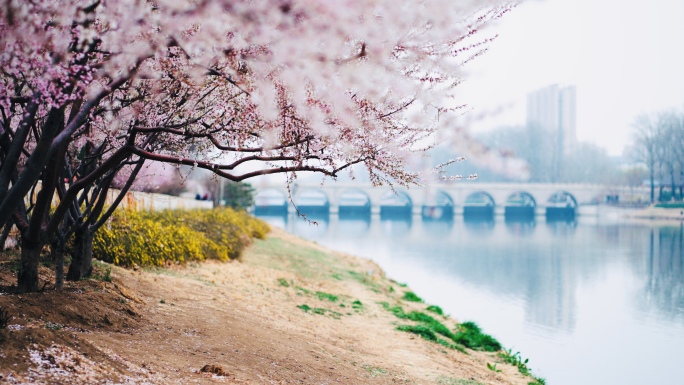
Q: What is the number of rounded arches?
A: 8